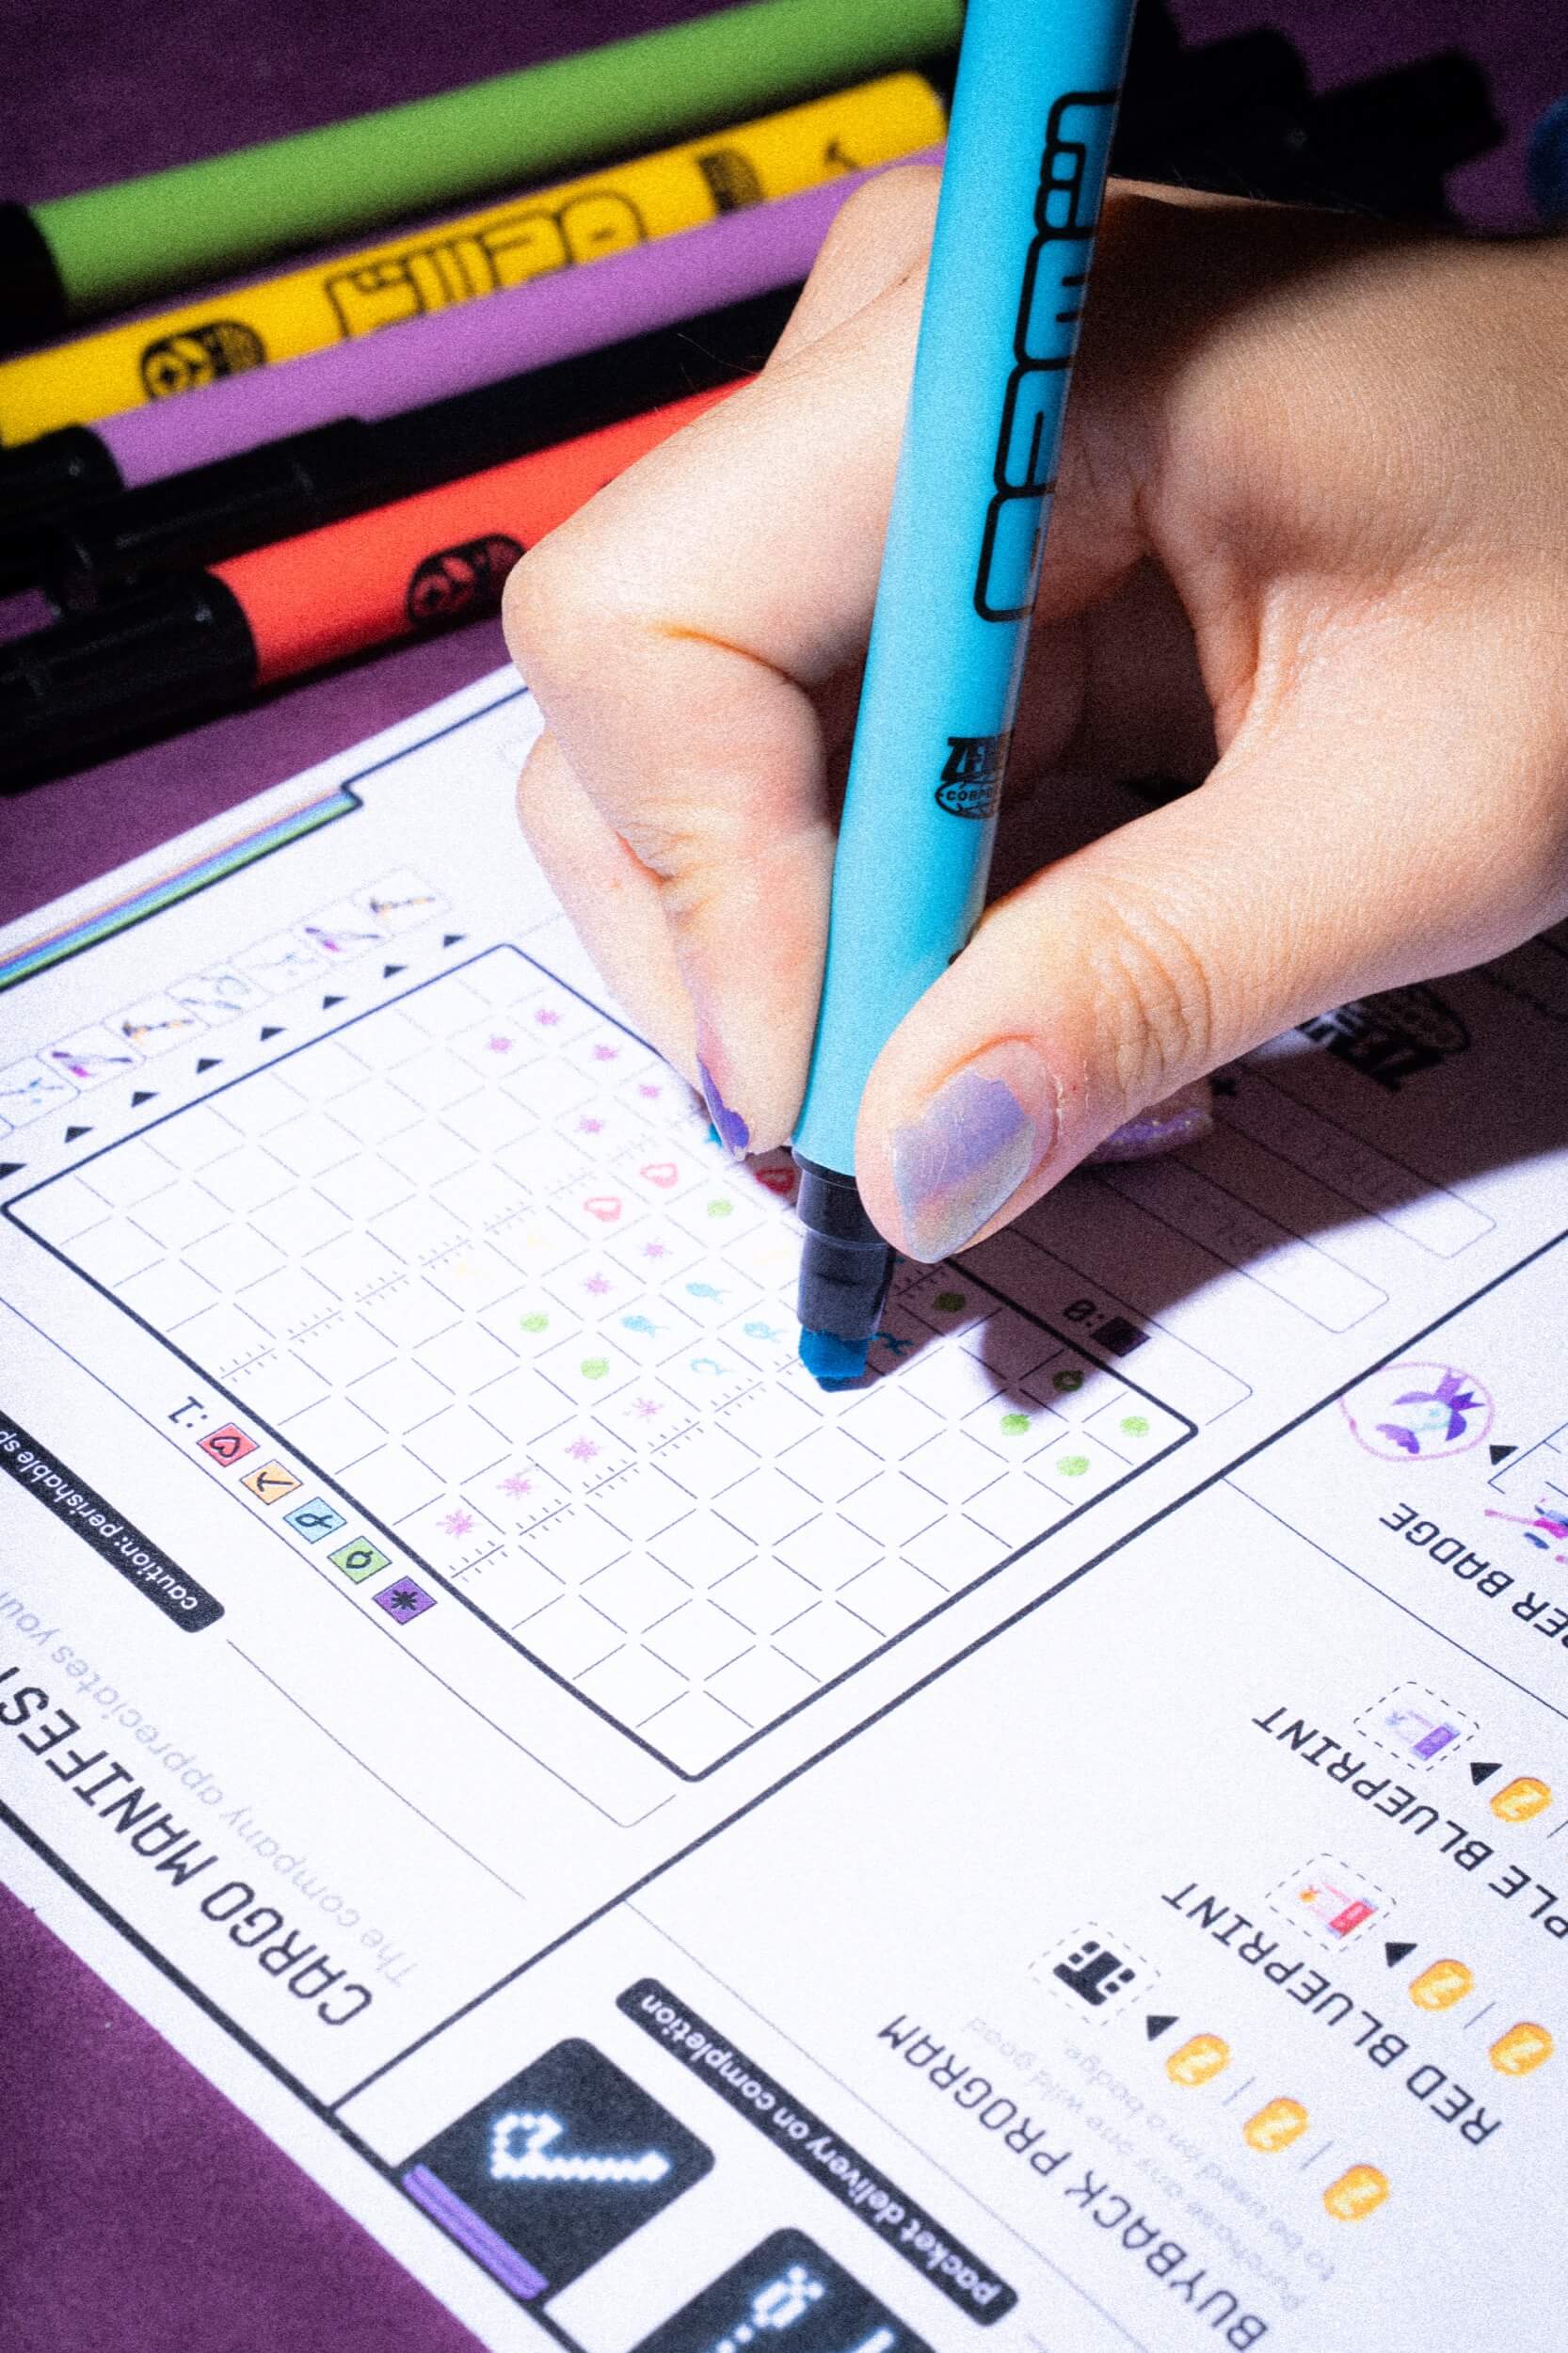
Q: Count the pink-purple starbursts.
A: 11